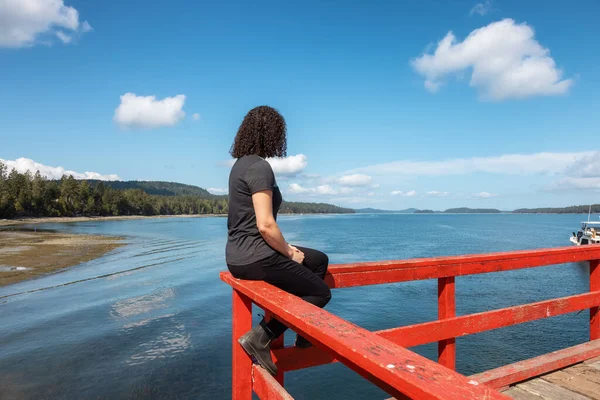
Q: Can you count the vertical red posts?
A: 4